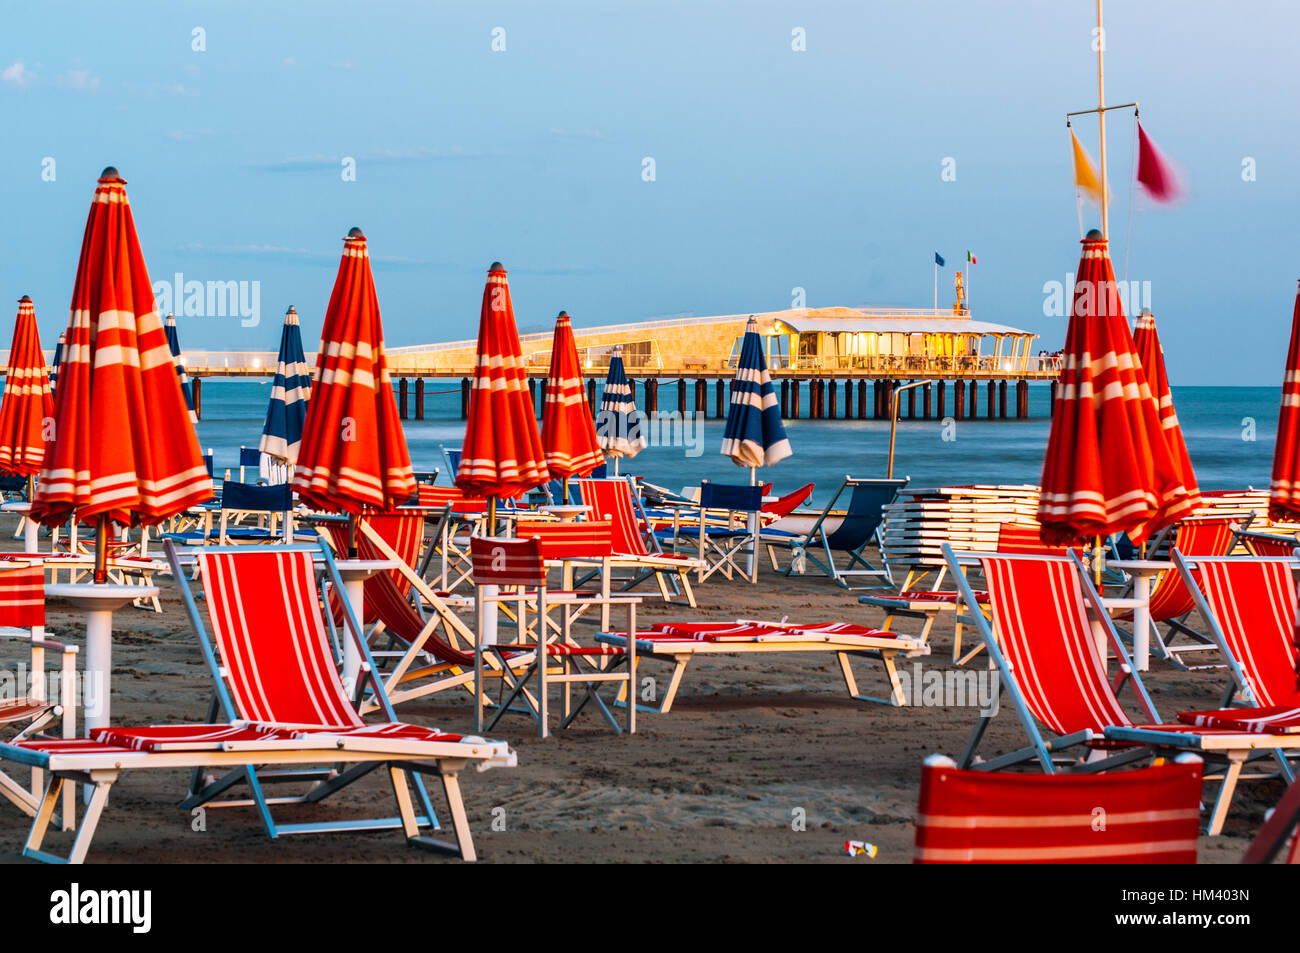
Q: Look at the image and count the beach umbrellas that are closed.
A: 13